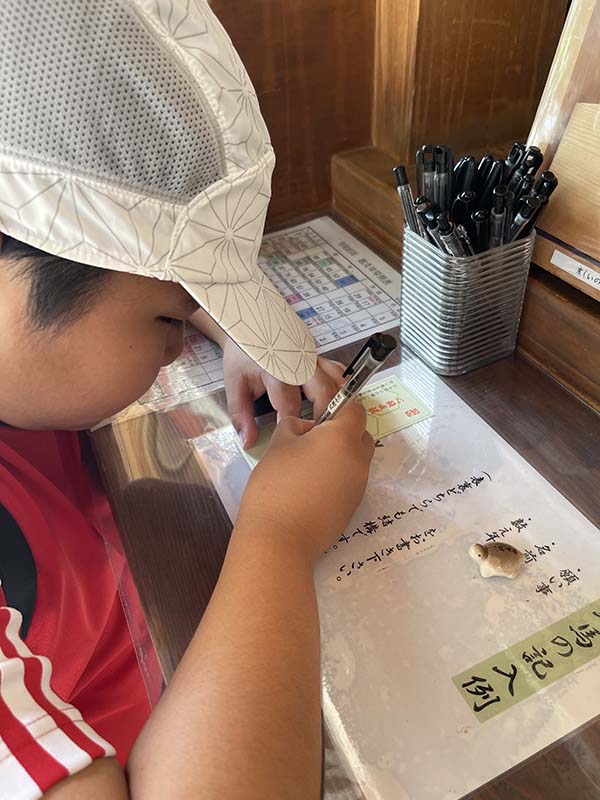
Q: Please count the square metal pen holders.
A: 1